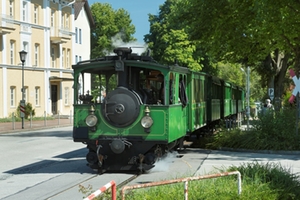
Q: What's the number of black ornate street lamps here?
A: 1